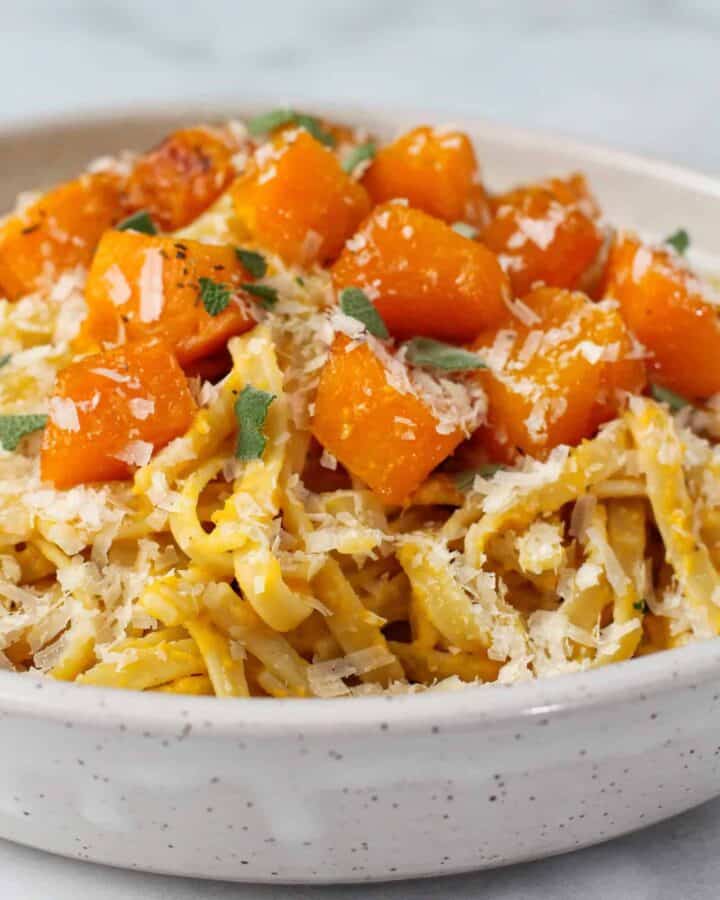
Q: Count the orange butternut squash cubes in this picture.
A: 11